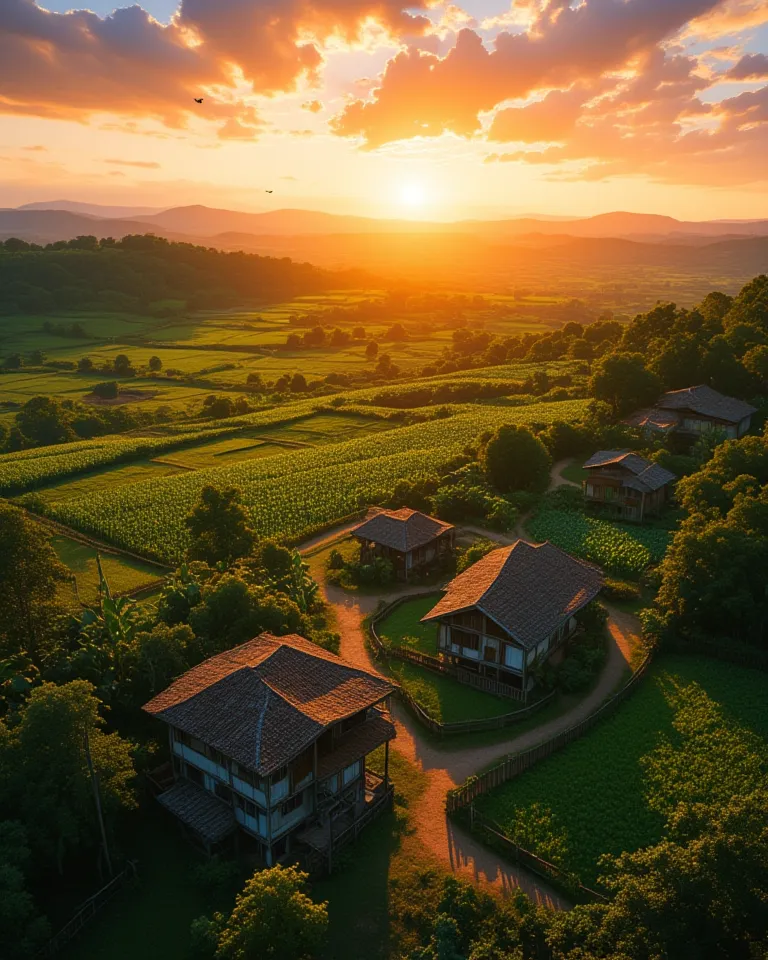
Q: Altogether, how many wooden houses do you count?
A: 5